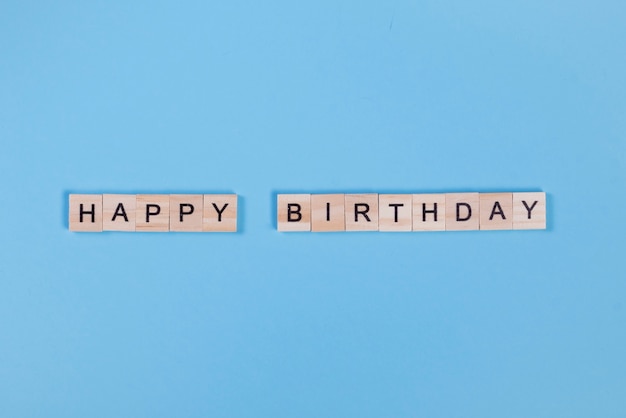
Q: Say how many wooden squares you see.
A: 13